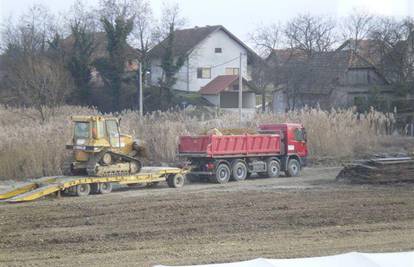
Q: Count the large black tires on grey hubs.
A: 4